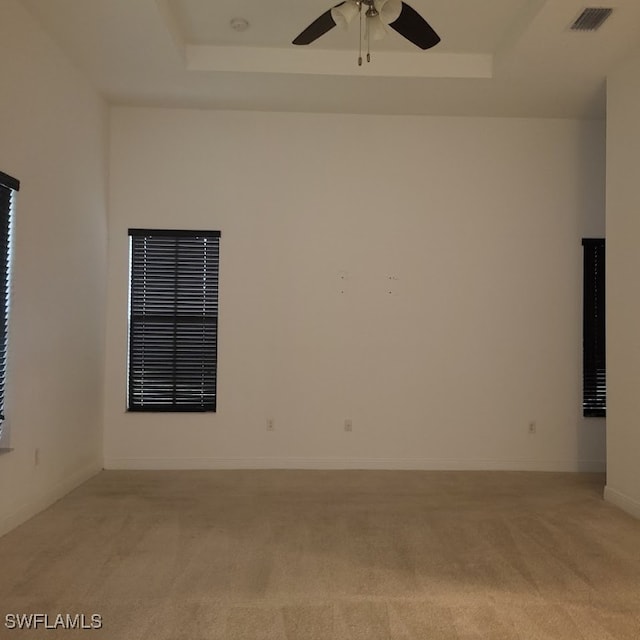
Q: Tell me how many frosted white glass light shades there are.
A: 3